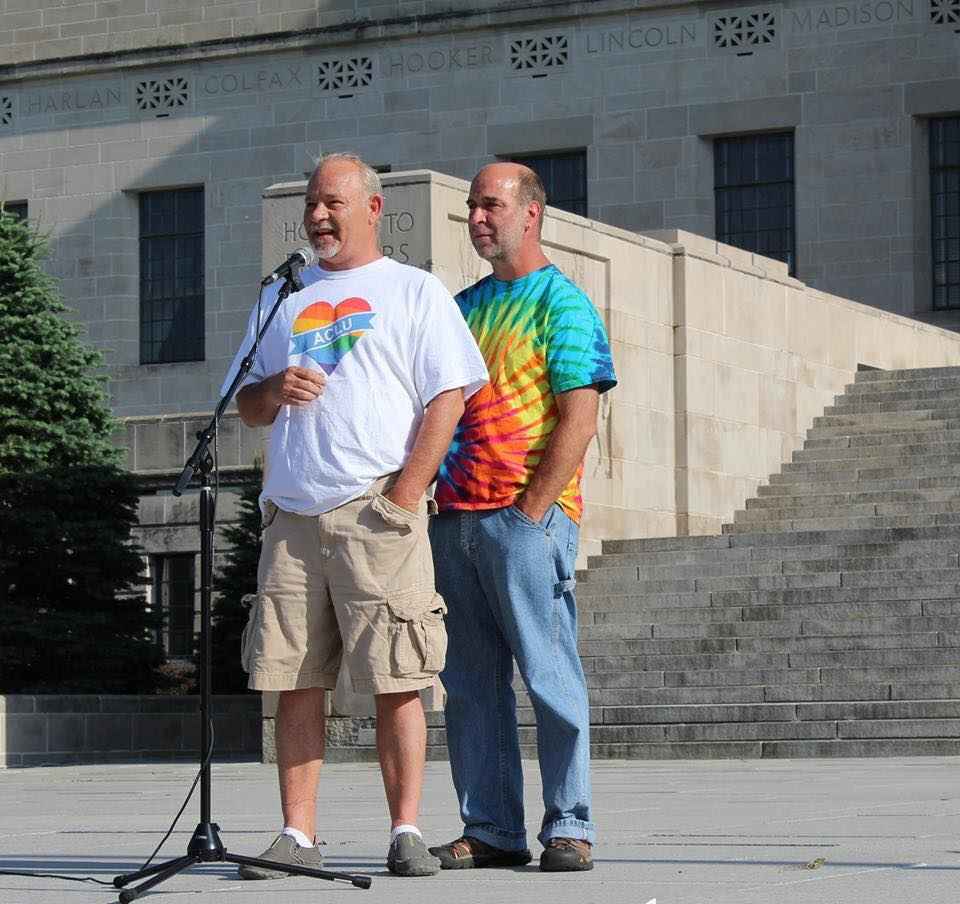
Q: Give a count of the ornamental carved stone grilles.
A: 6